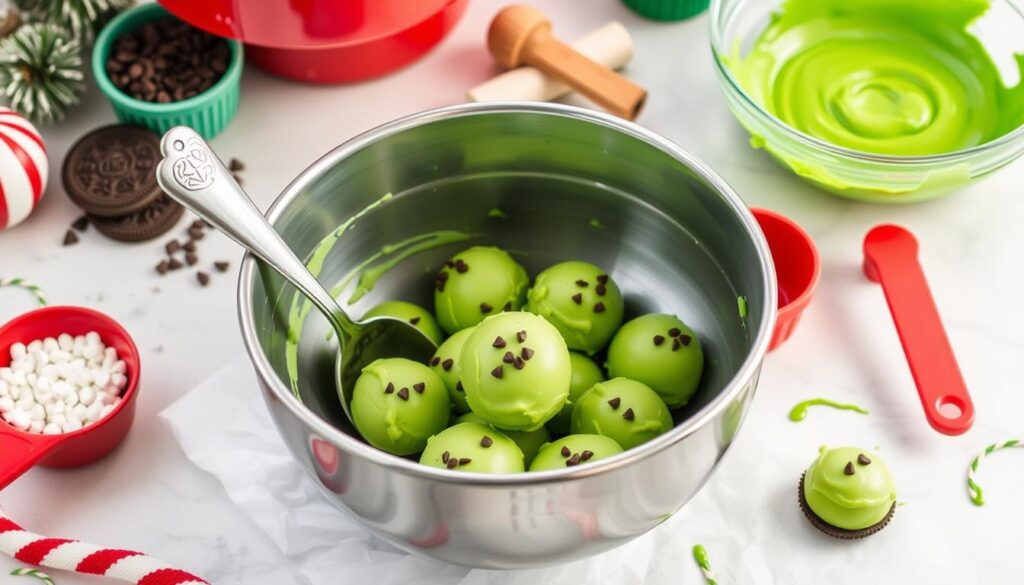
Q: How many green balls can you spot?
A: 13